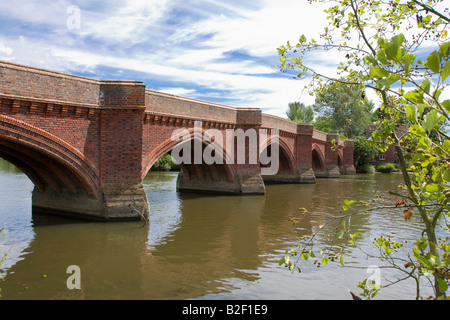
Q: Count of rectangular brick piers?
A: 5